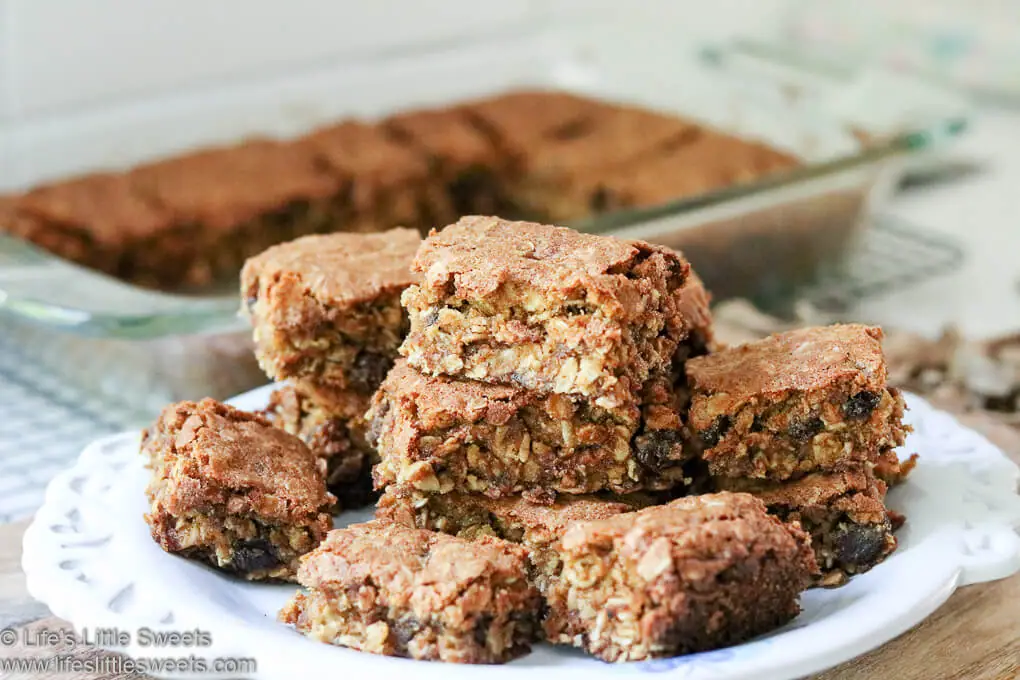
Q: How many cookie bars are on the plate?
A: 11